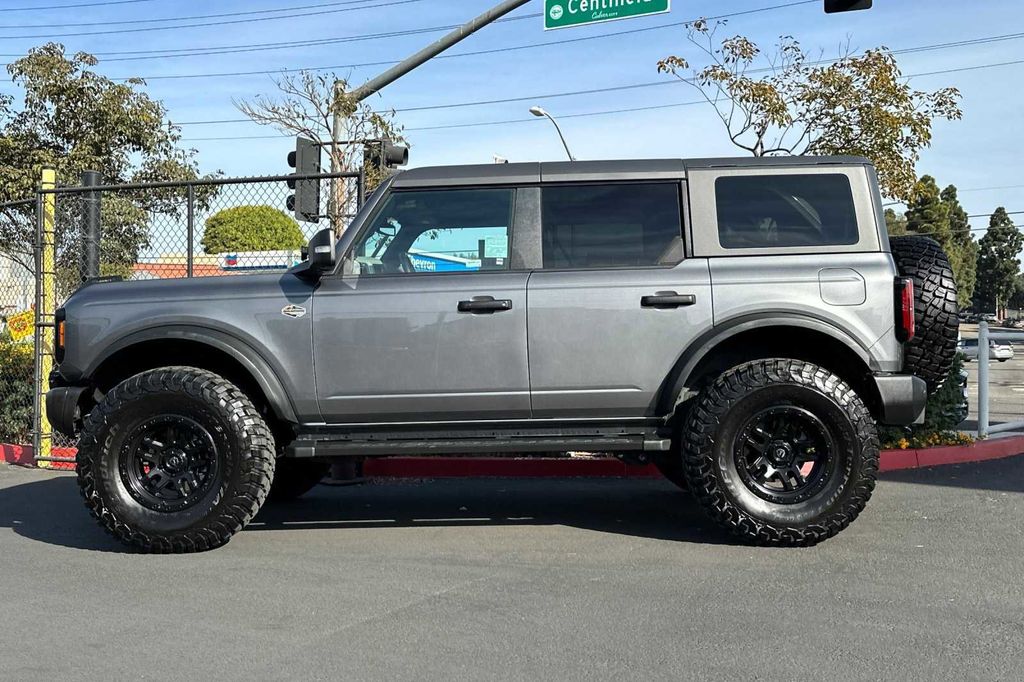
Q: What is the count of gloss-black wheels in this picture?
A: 2